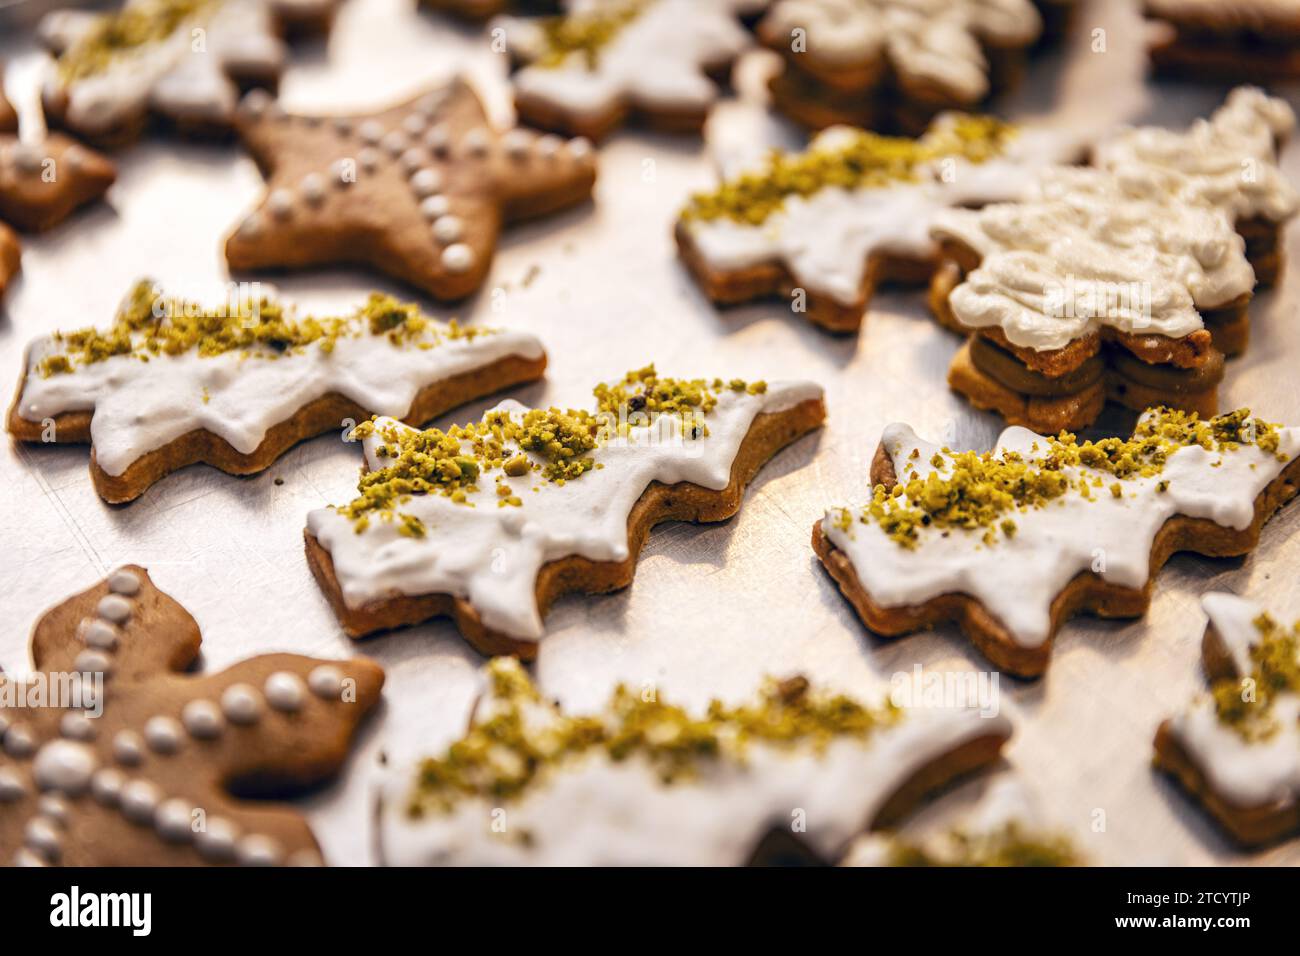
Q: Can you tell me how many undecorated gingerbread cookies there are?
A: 0